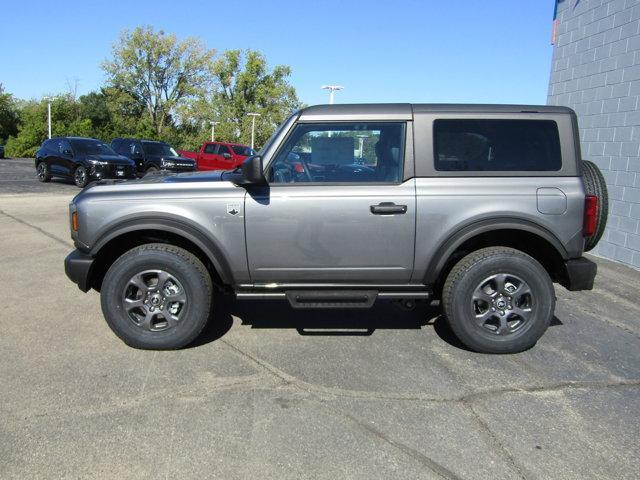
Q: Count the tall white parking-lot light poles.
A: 4